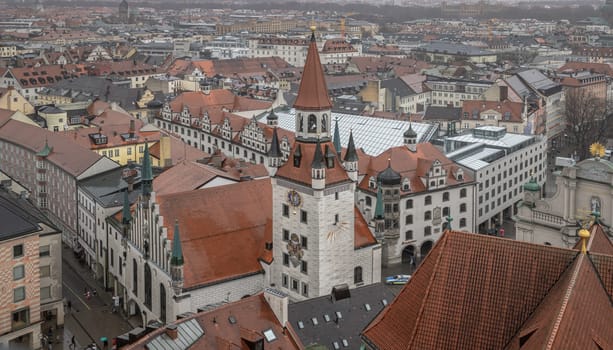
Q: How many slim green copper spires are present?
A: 5